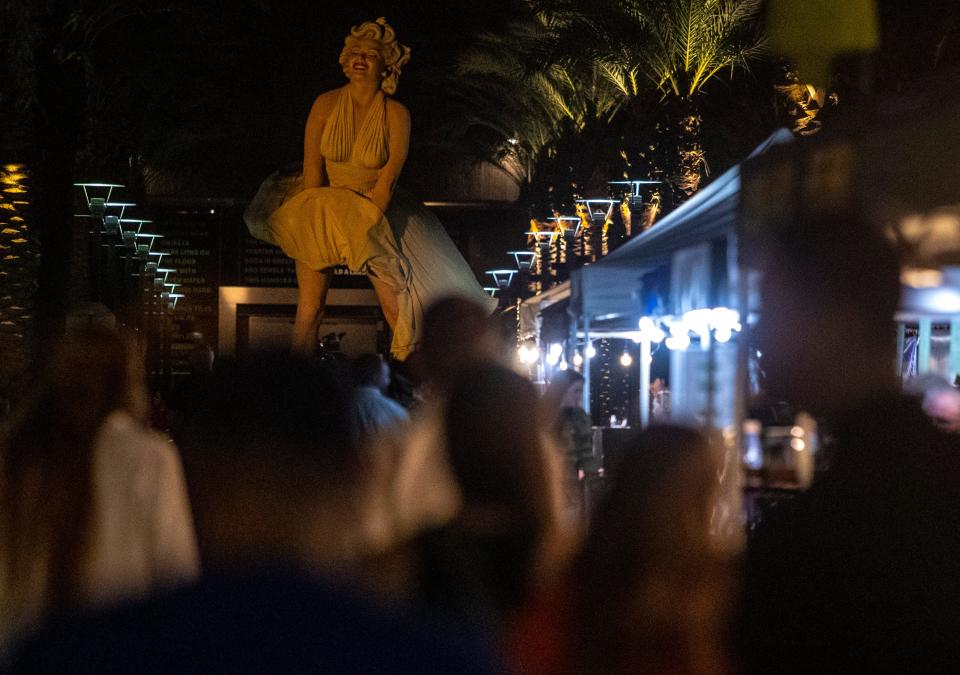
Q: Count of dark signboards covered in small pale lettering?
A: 2